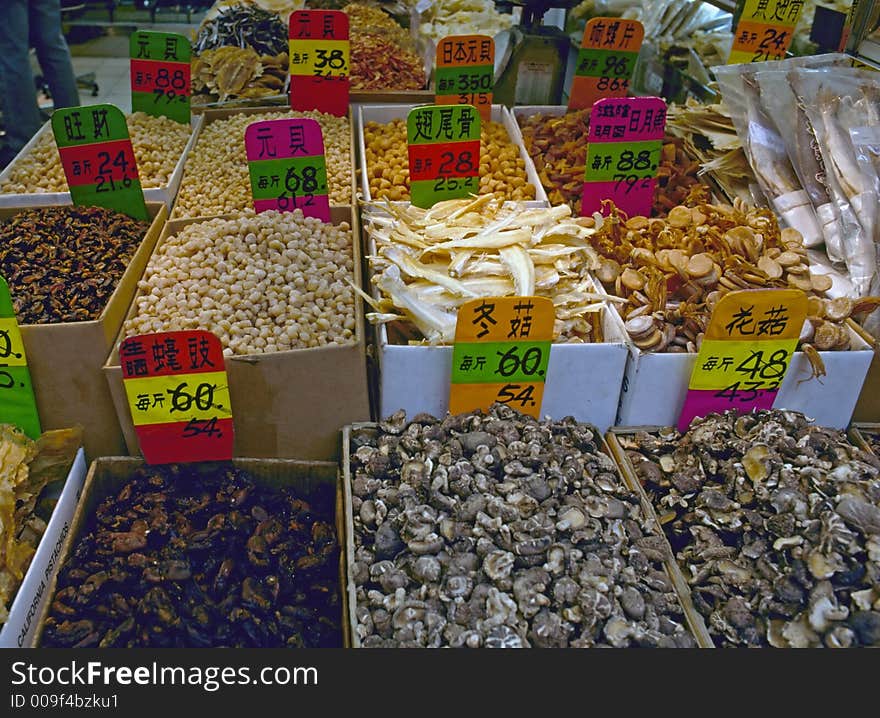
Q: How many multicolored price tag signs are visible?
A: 13